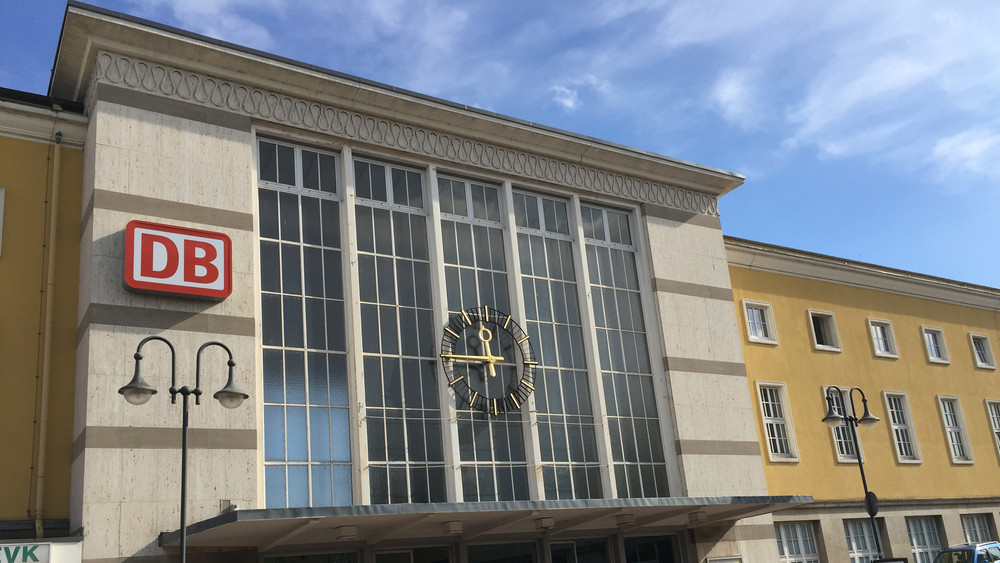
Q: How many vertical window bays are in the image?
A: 5